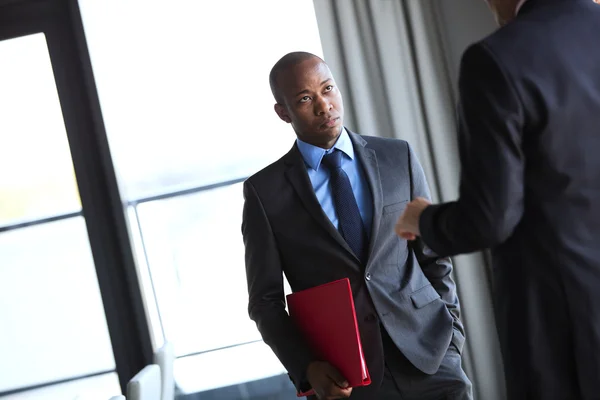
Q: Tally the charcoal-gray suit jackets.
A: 1